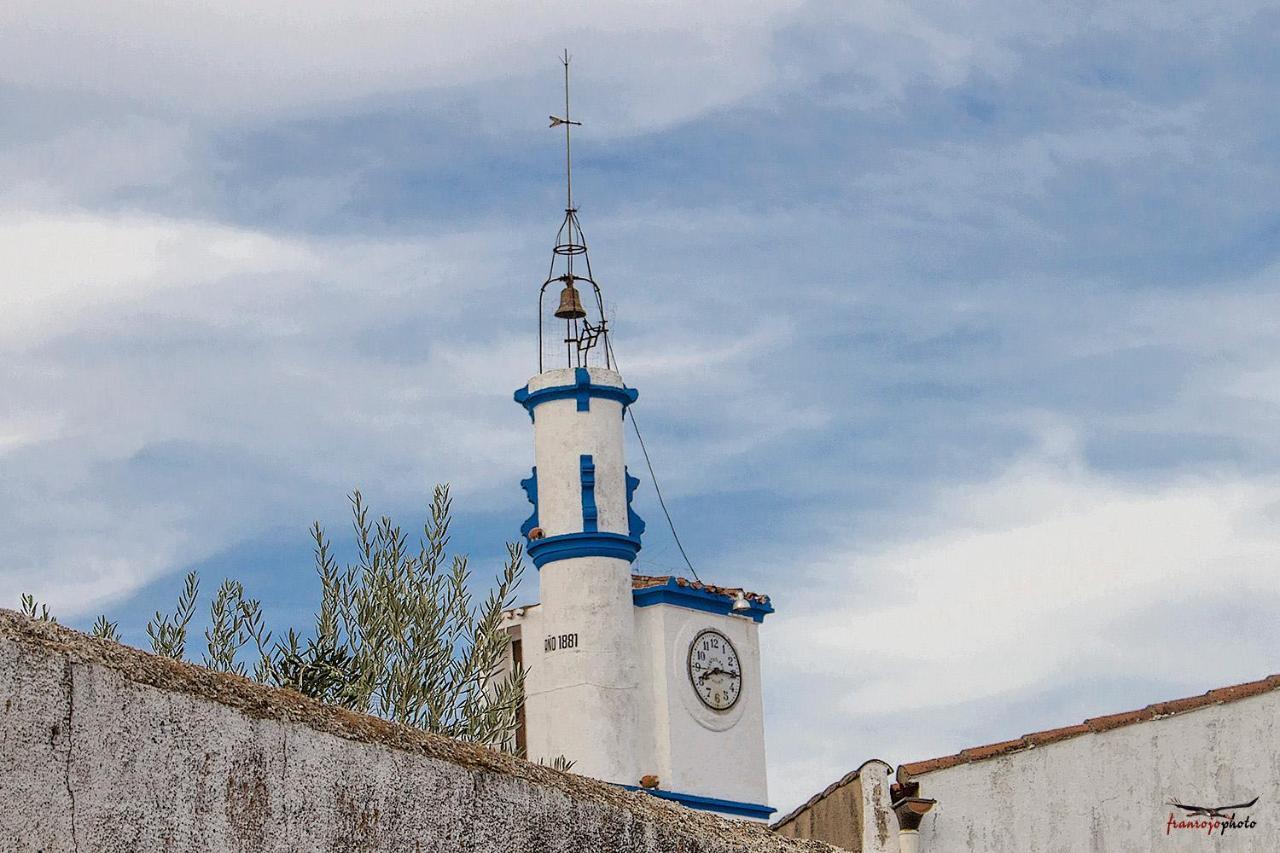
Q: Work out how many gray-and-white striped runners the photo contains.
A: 0